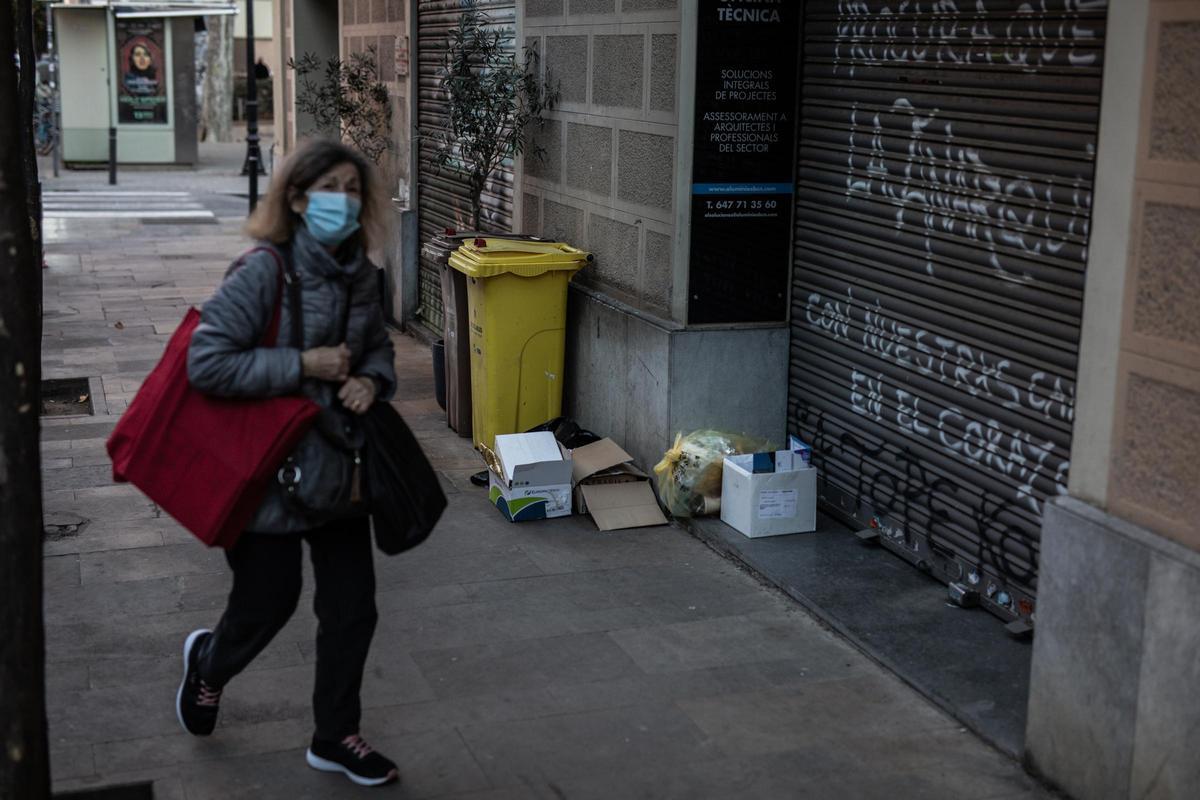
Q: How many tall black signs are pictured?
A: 1